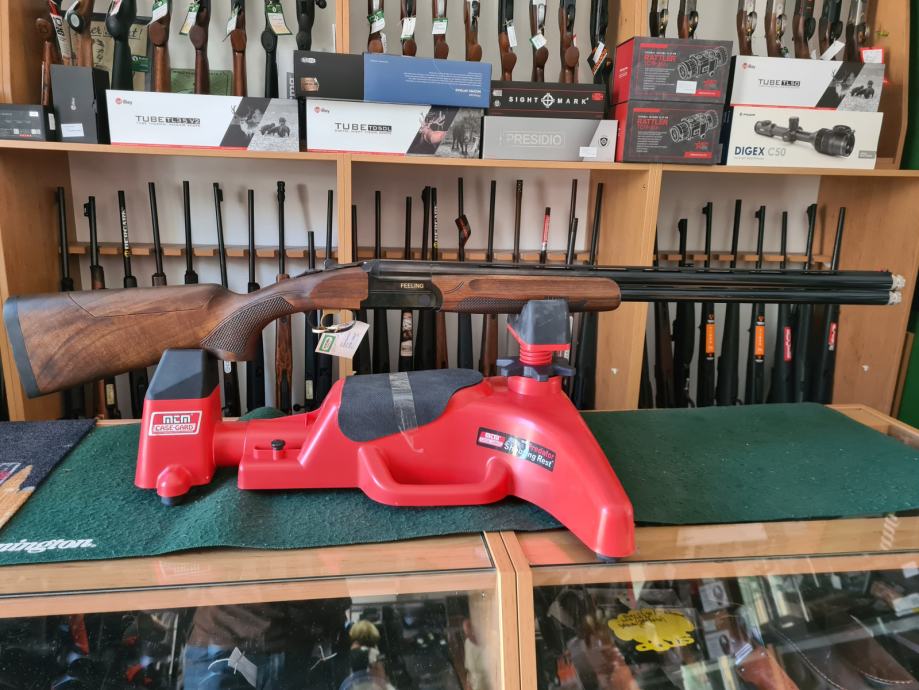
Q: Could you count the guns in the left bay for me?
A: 10